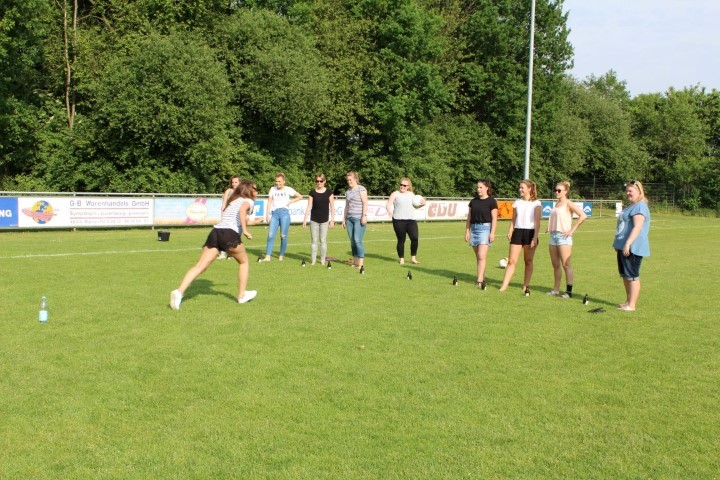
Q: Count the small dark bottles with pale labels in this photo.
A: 9